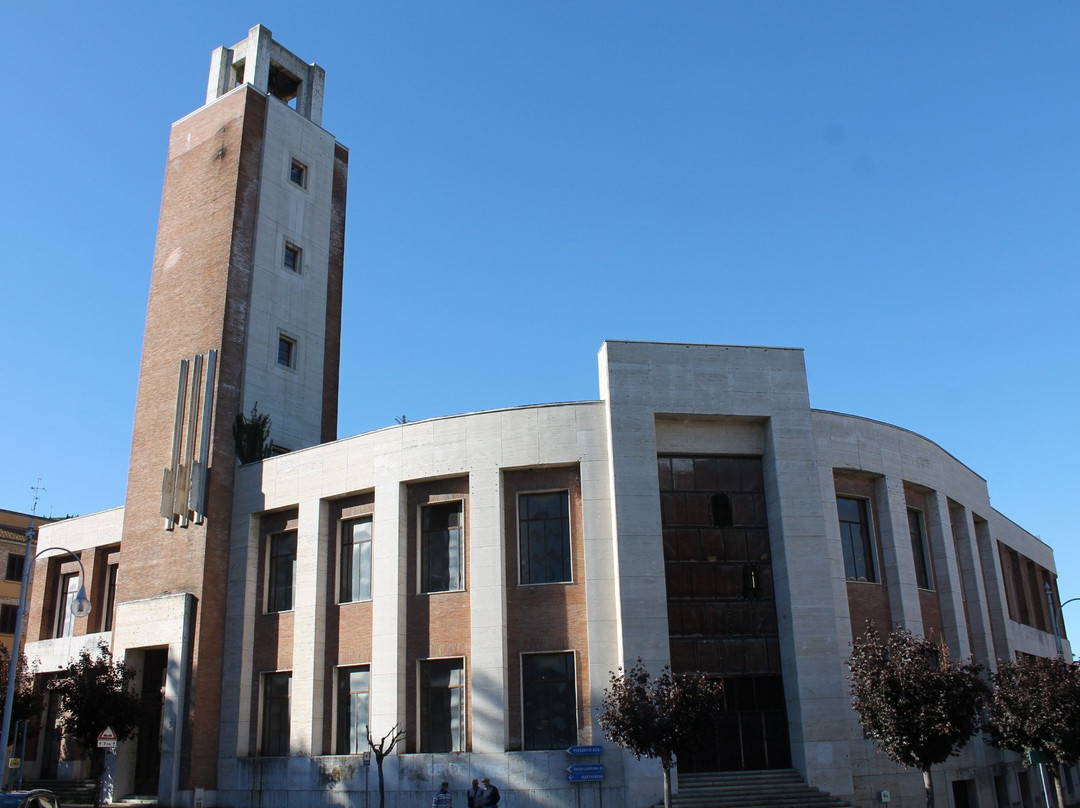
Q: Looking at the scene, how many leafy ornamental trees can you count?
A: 5